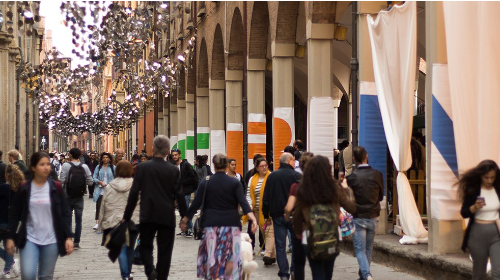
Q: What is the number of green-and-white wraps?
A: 4